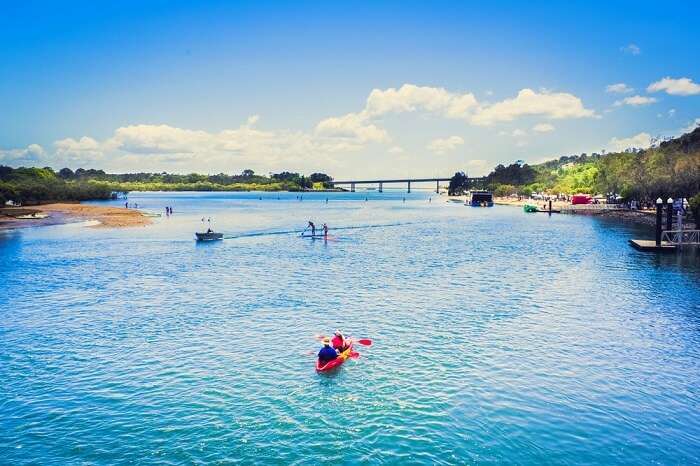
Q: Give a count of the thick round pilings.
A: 2